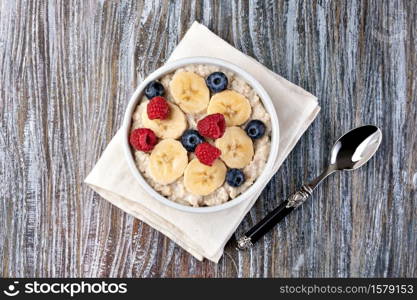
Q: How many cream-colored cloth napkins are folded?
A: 1